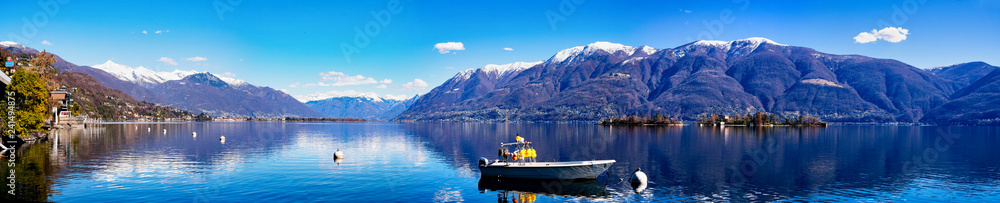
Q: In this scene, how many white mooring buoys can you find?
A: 7